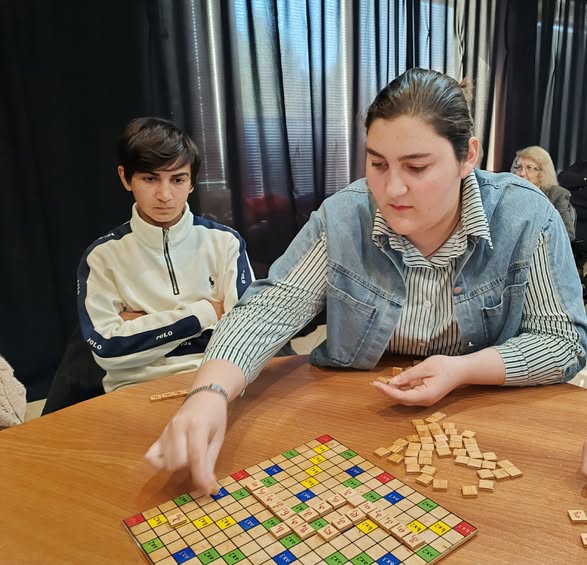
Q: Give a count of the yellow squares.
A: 11